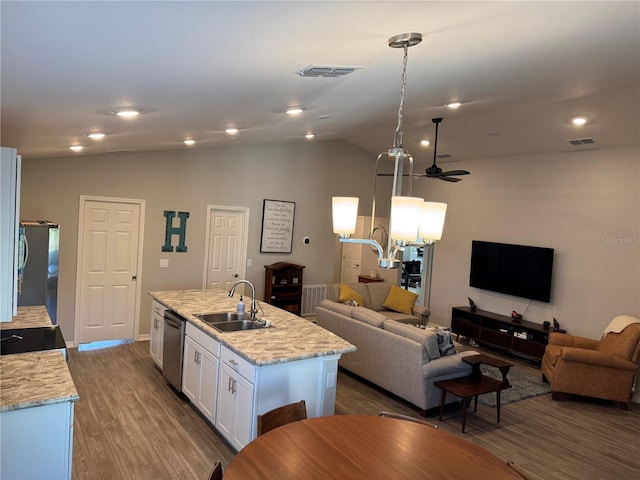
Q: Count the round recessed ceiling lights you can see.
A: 10